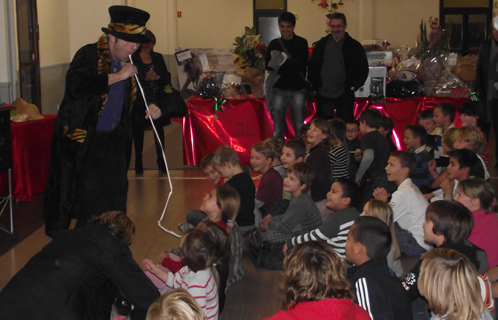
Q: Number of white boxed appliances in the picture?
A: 2